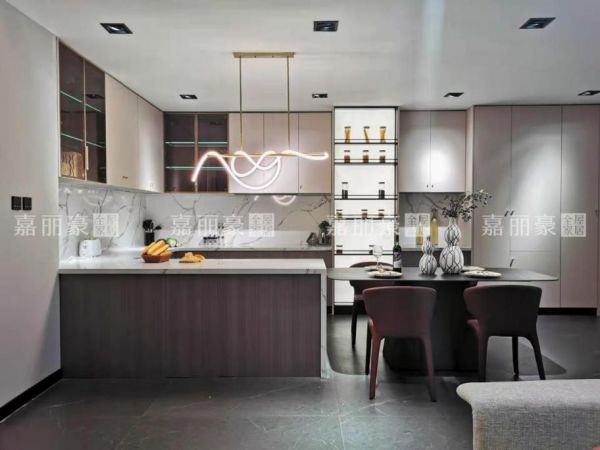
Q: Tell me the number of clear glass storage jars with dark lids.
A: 13